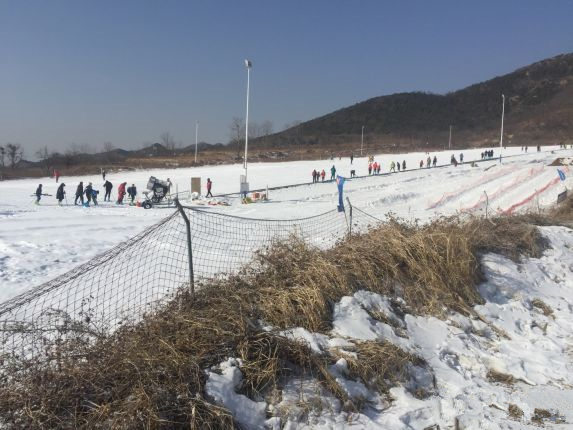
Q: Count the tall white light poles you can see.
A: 5